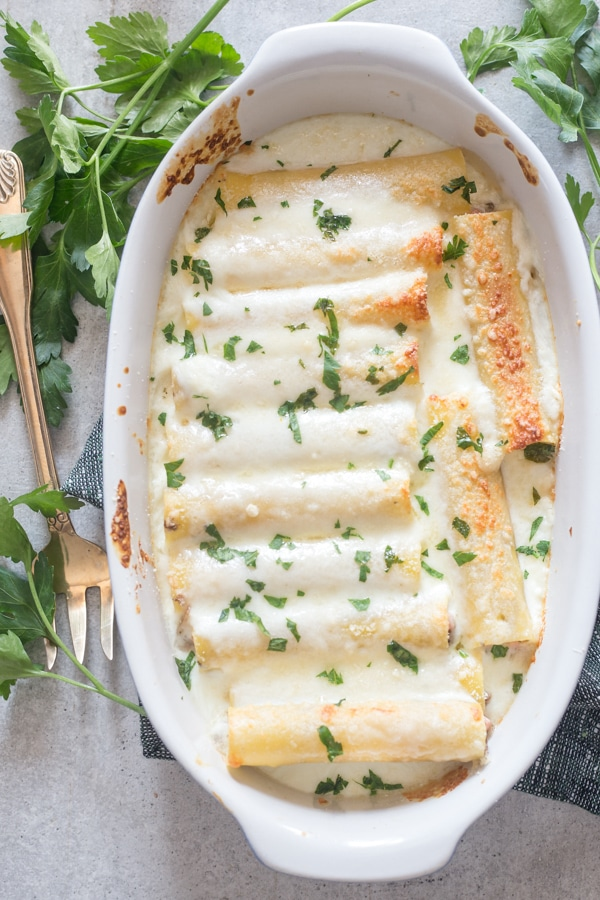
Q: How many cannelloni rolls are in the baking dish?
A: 12